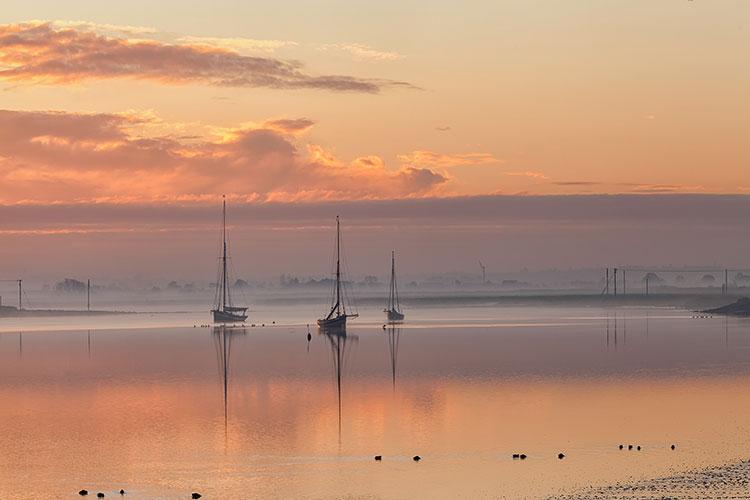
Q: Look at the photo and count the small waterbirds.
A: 13